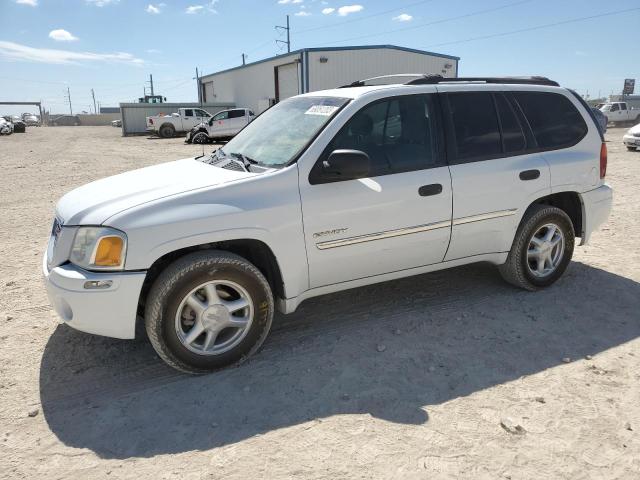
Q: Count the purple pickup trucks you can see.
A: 0